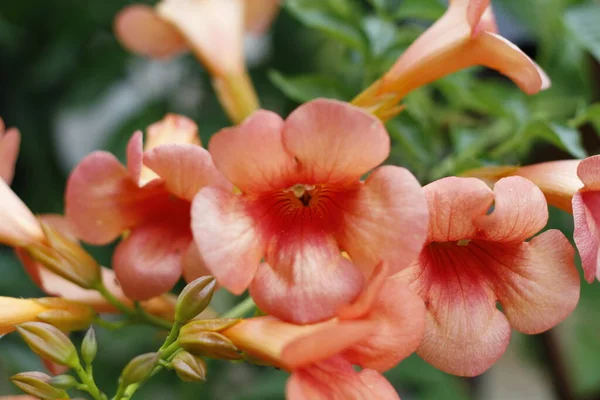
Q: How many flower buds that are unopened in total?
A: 7